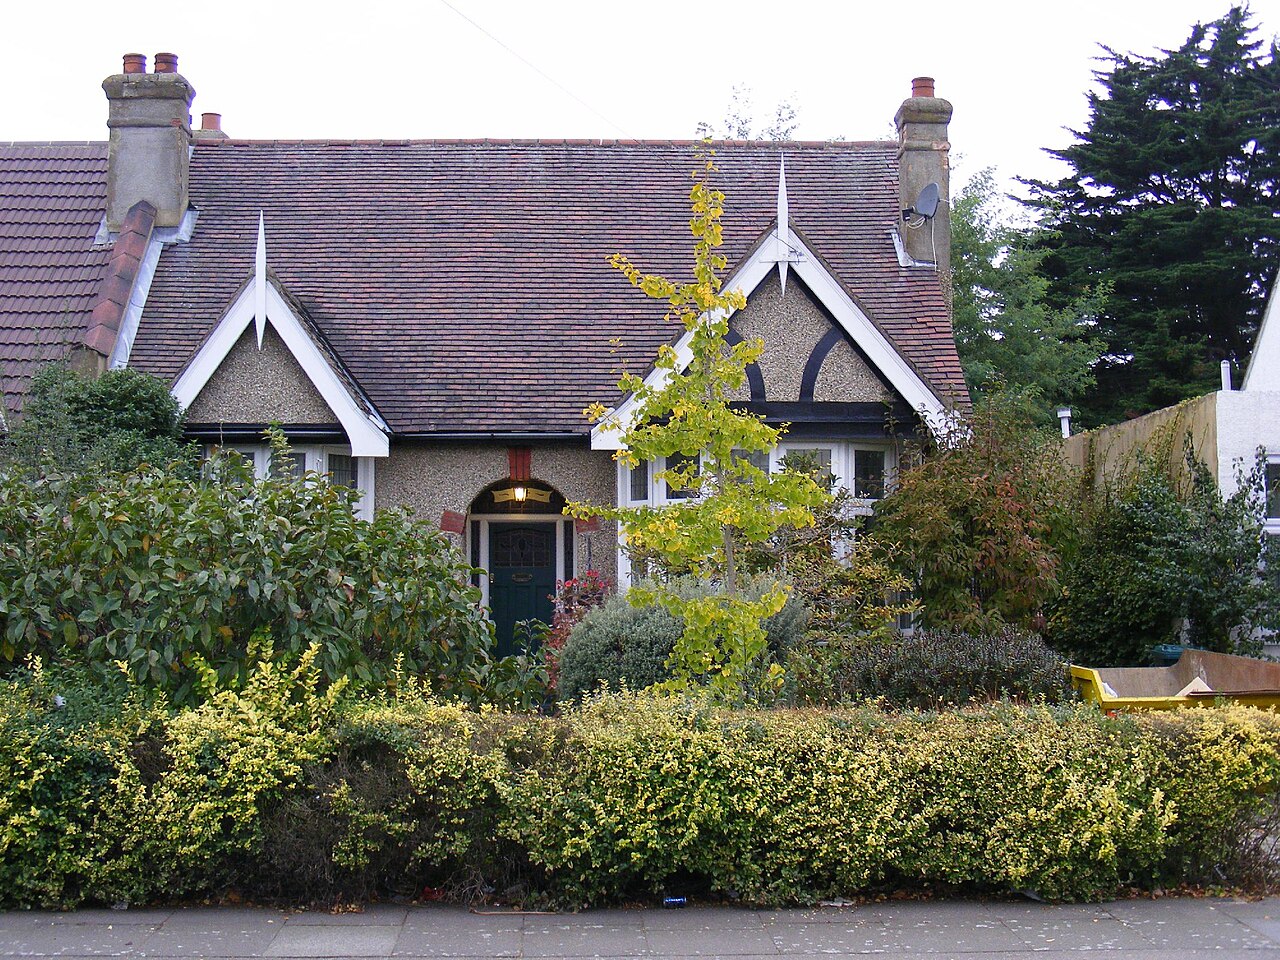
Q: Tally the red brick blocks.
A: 3